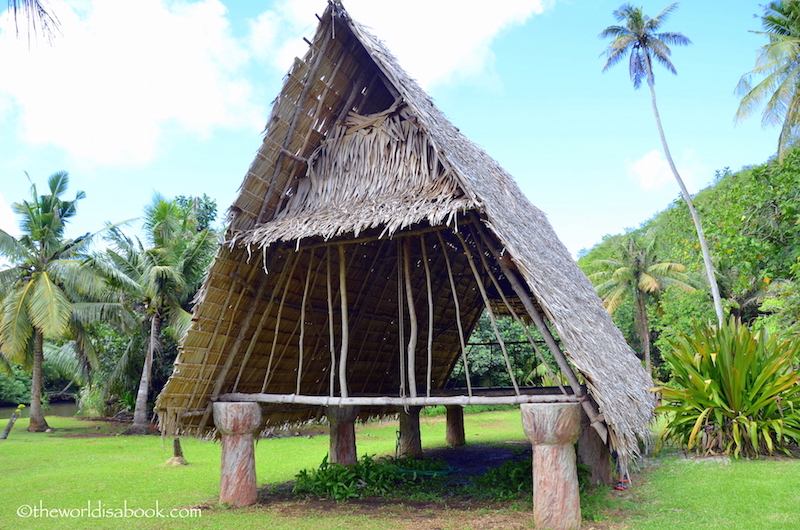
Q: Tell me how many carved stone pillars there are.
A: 6